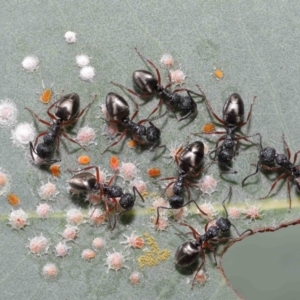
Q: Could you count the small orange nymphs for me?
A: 9